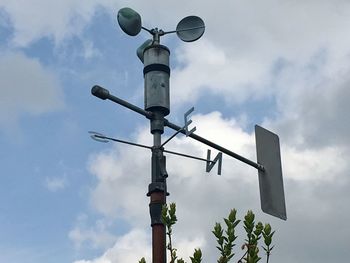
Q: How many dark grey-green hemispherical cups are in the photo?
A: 3